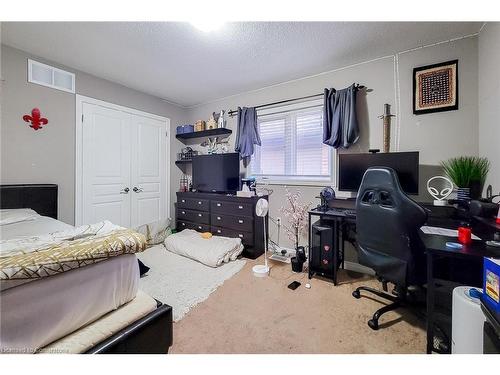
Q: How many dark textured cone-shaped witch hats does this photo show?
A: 0